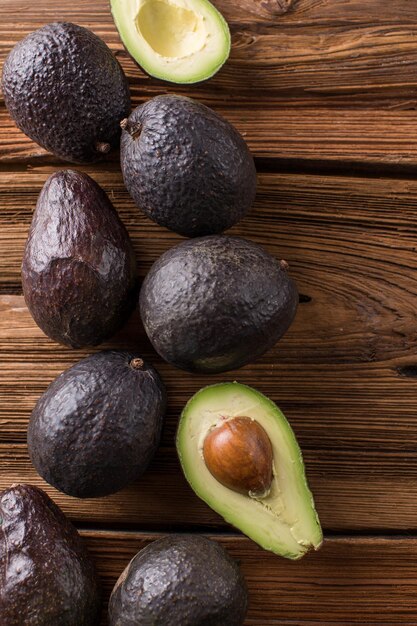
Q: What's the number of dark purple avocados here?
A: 7